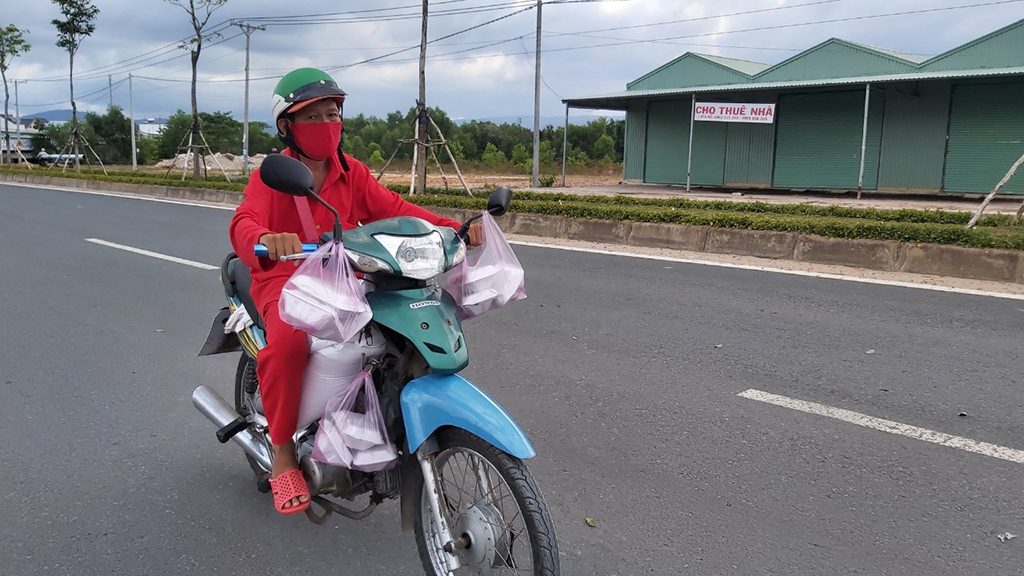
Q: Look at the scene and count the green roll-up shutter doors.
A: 3